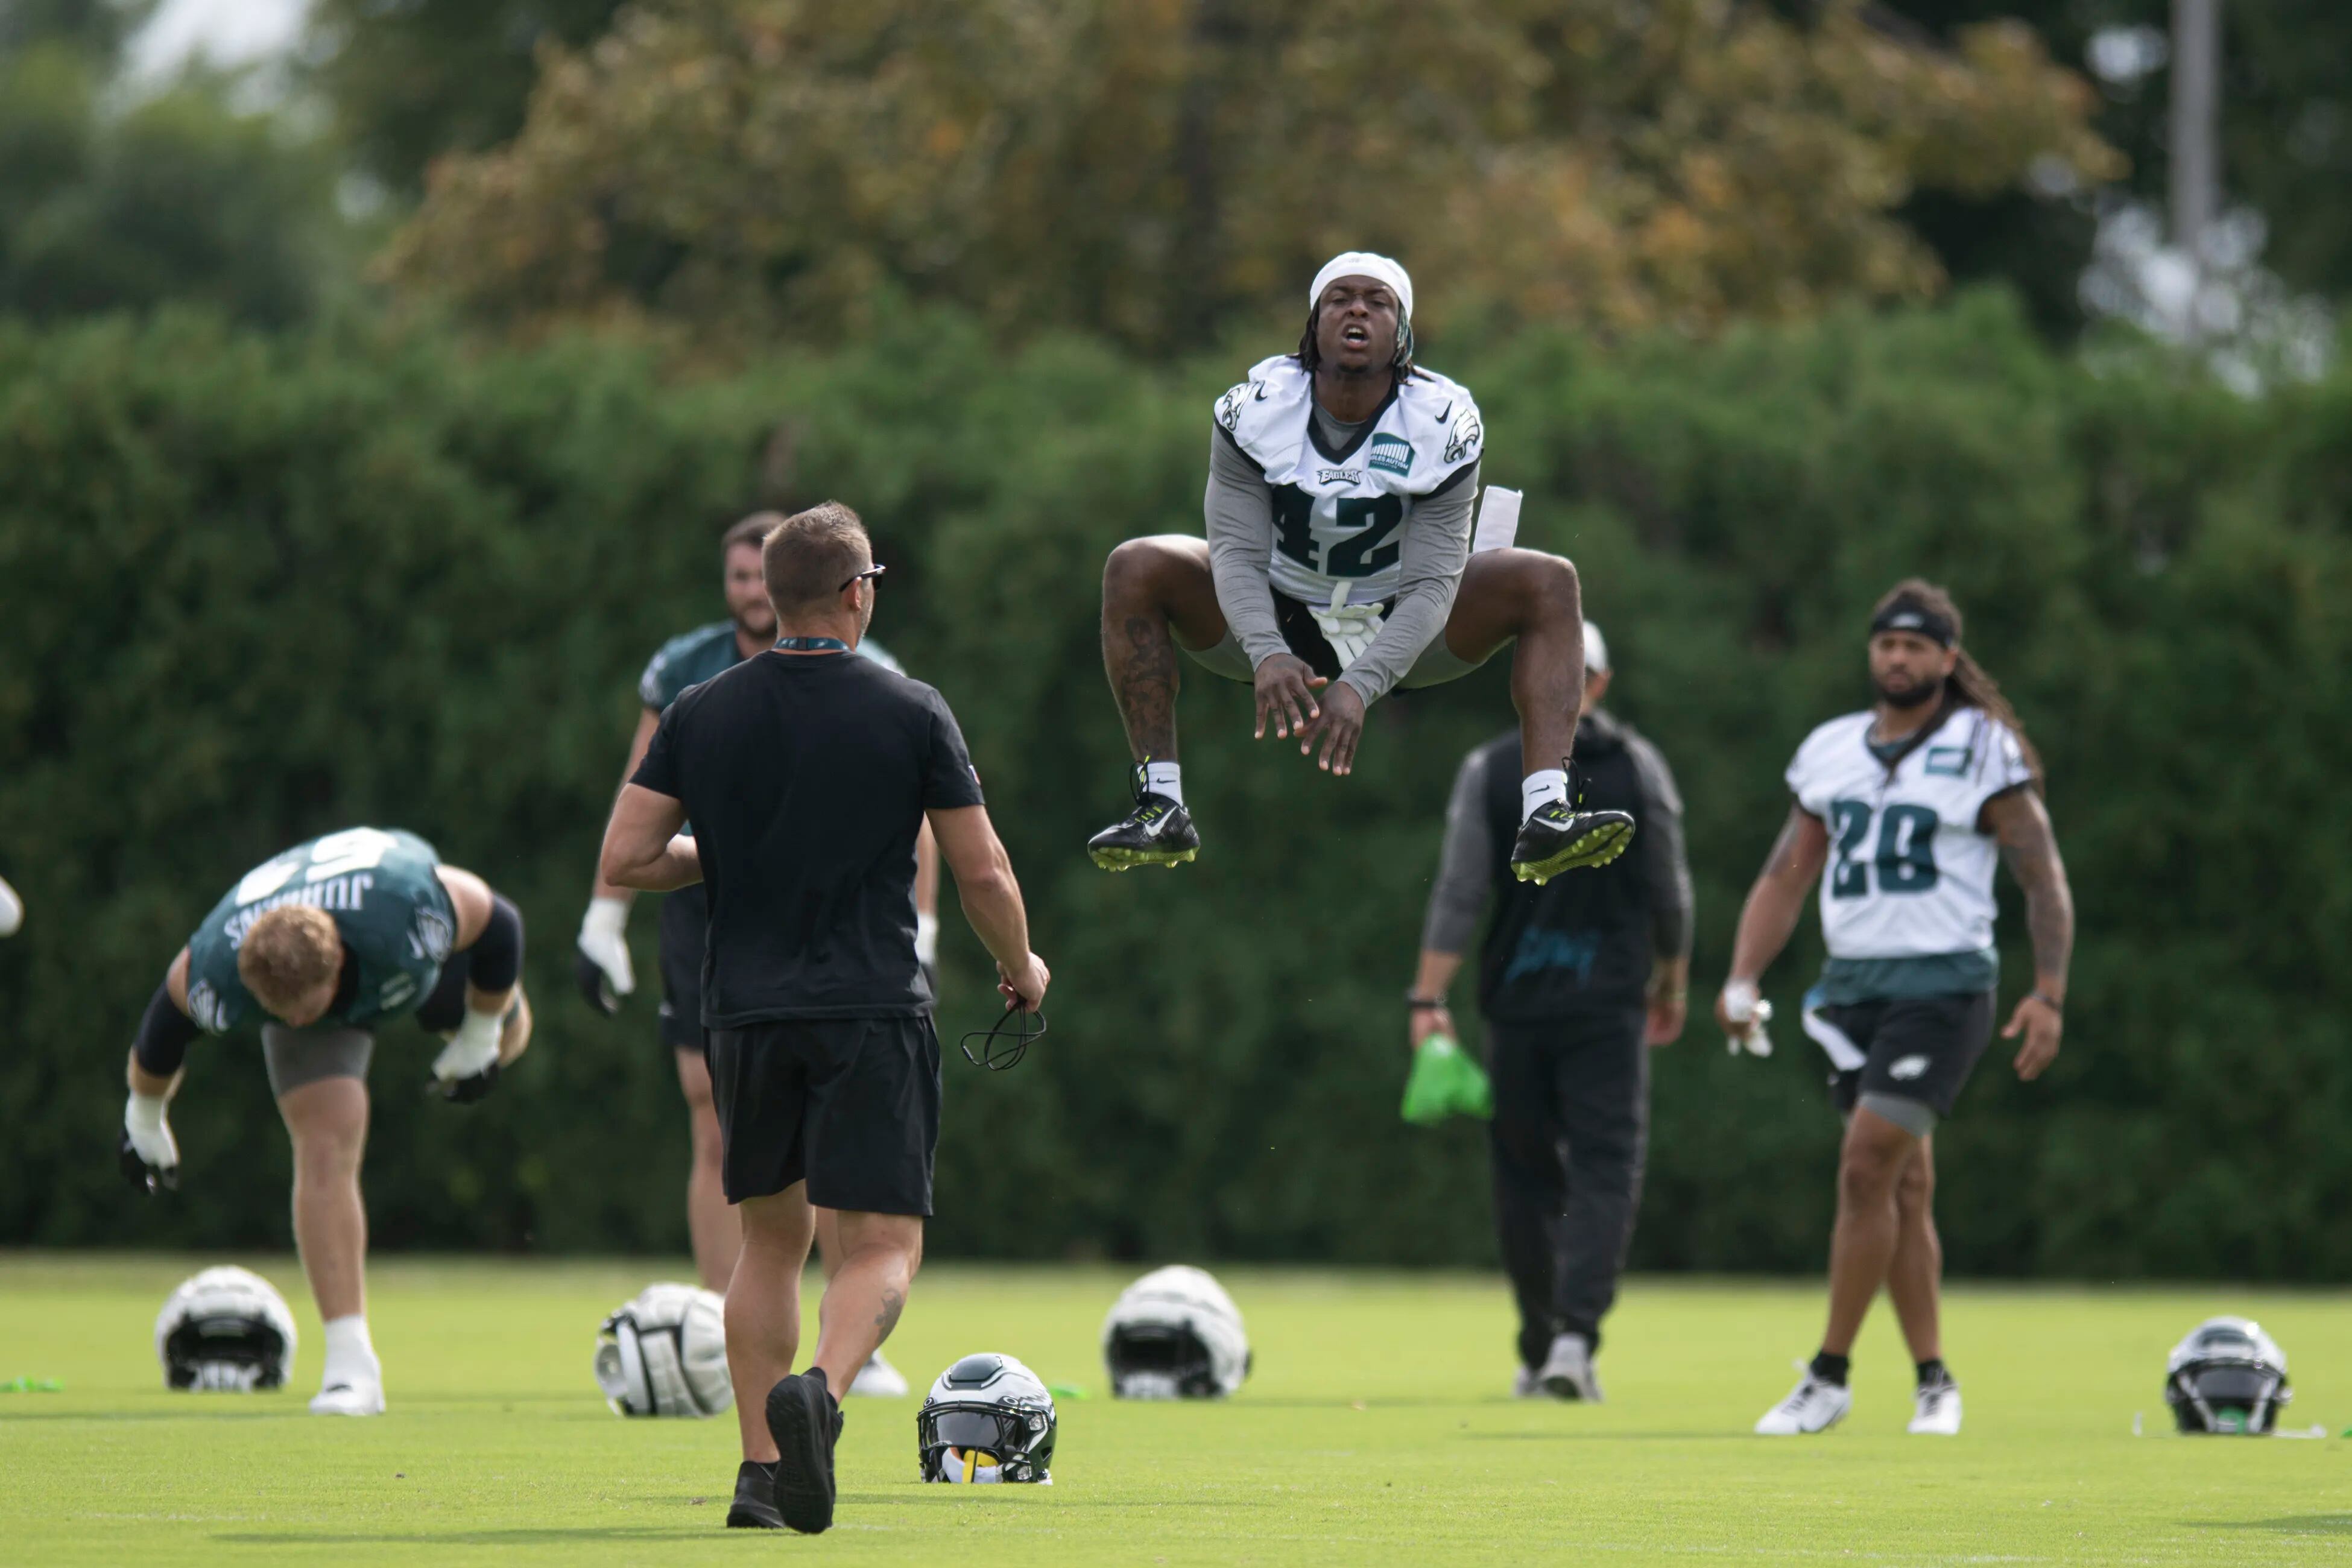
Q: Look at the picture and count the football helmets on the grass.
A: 5